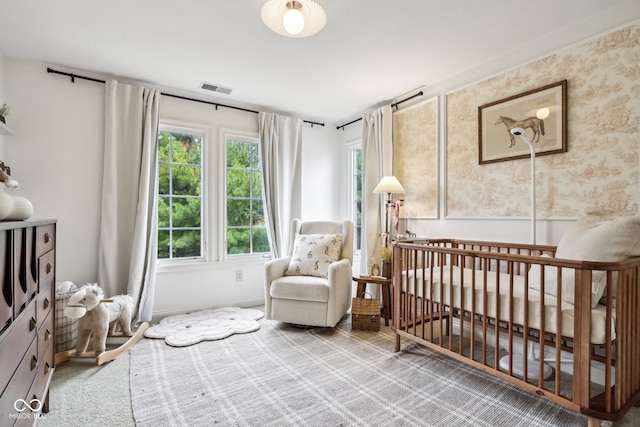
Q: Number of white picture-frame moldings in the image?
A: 2